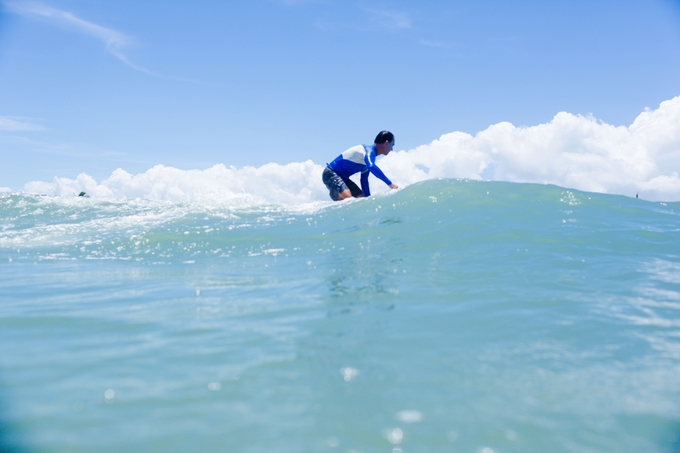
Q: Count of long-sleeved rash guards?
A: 1